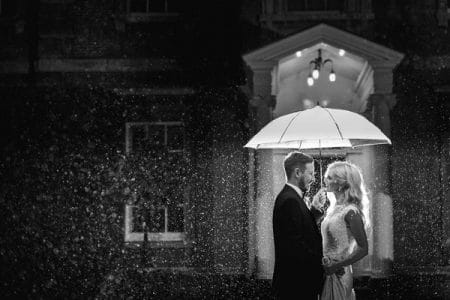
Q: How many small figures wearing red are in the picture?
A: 0